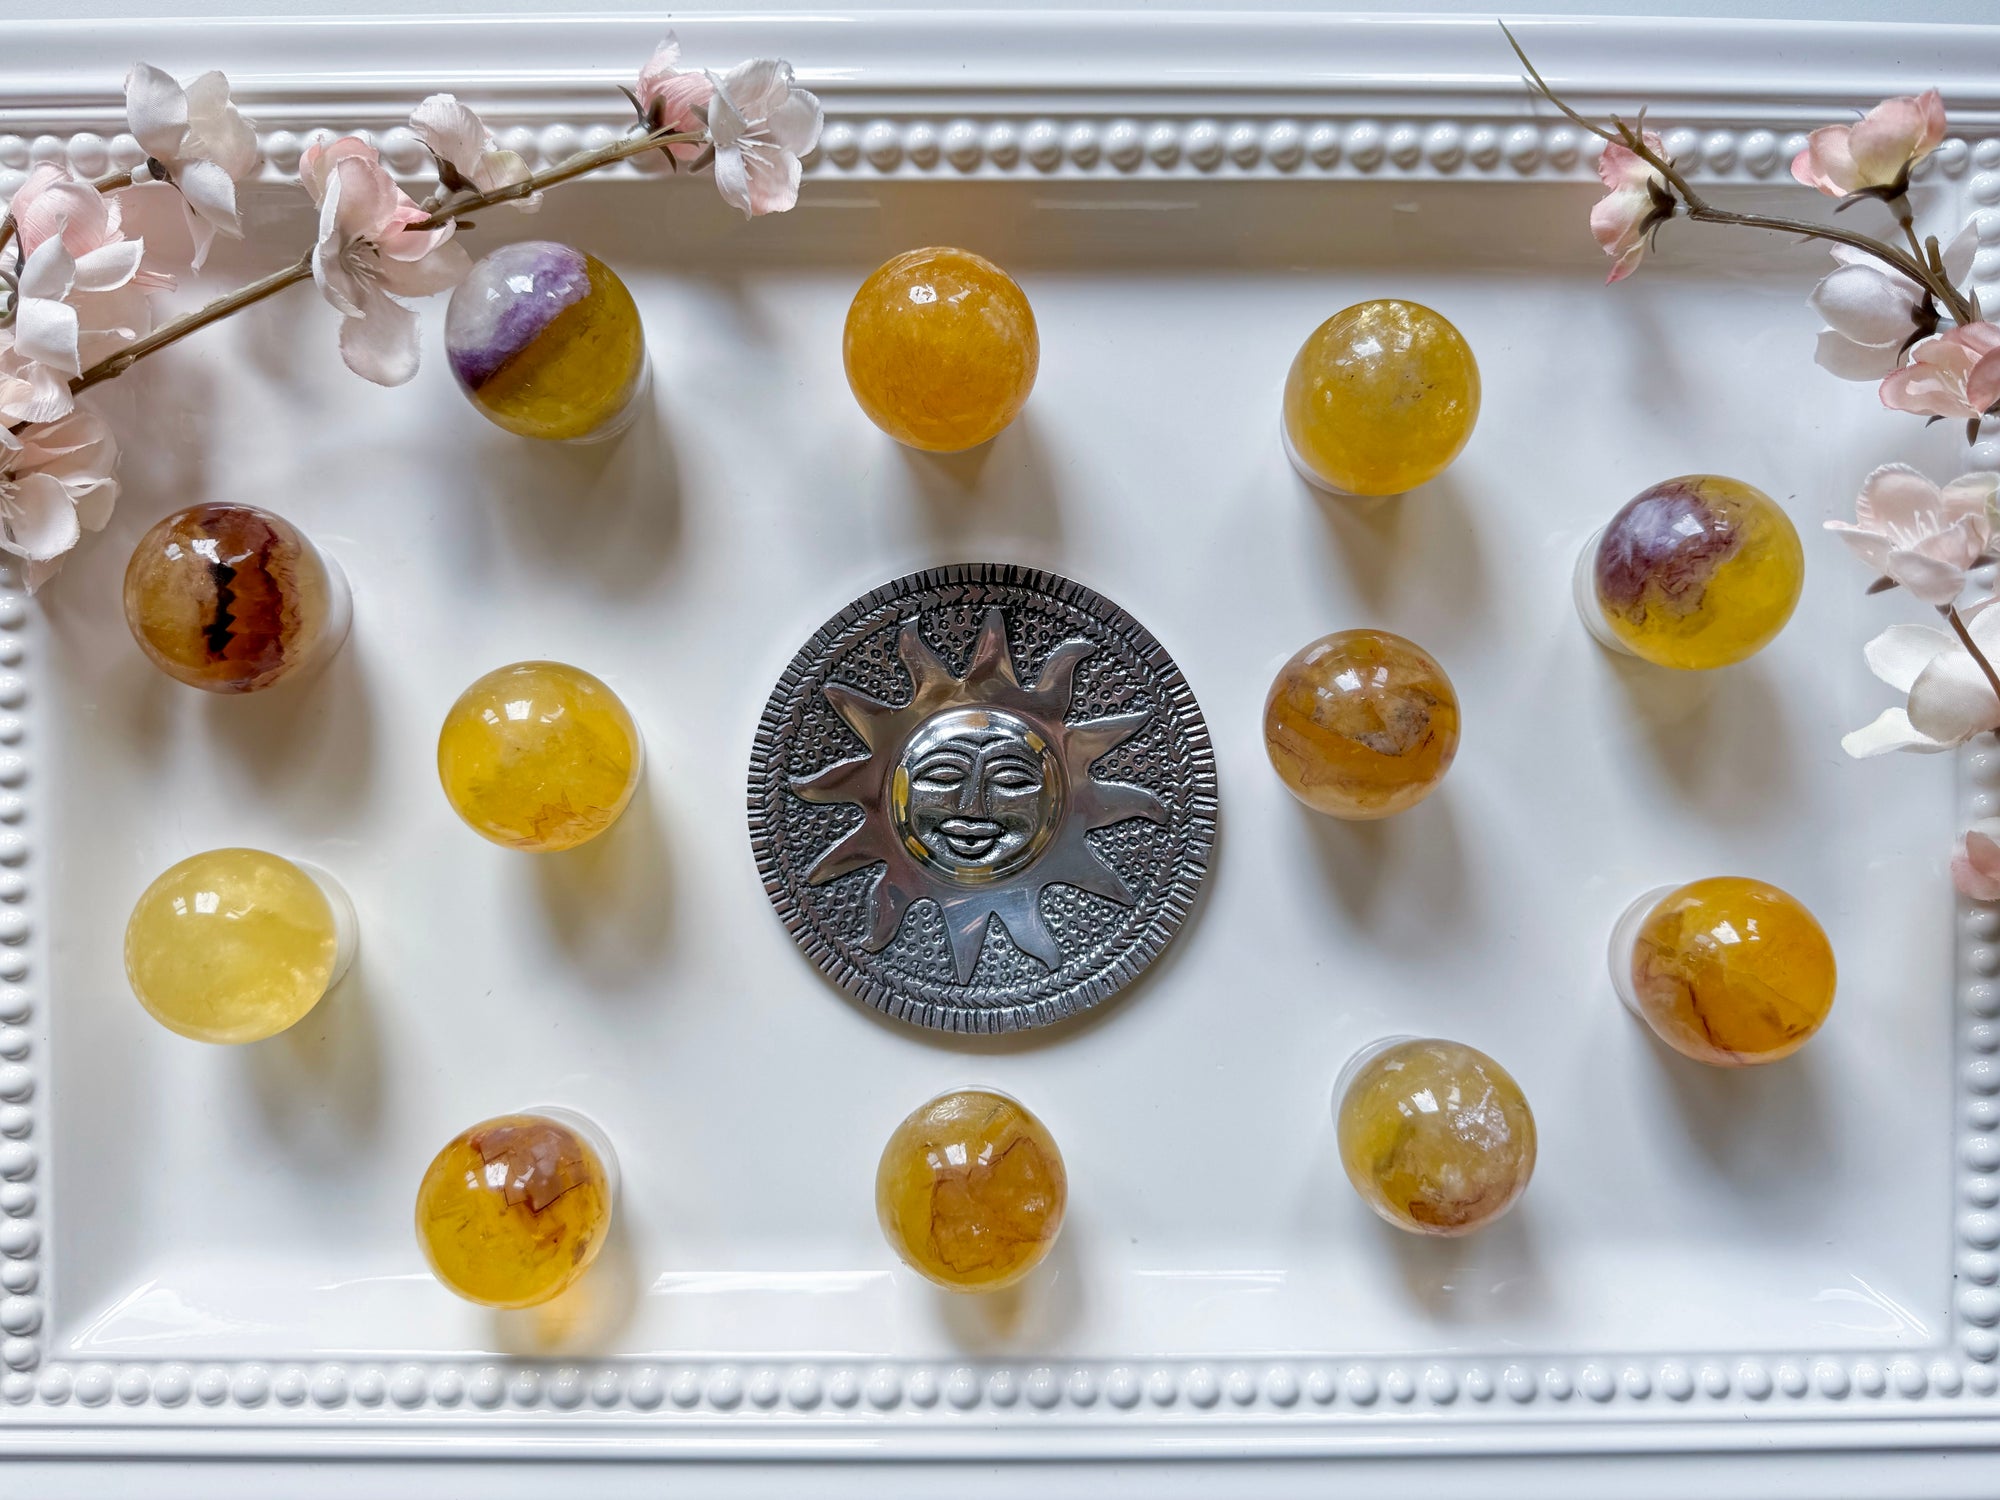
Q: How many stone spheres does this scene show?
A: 12